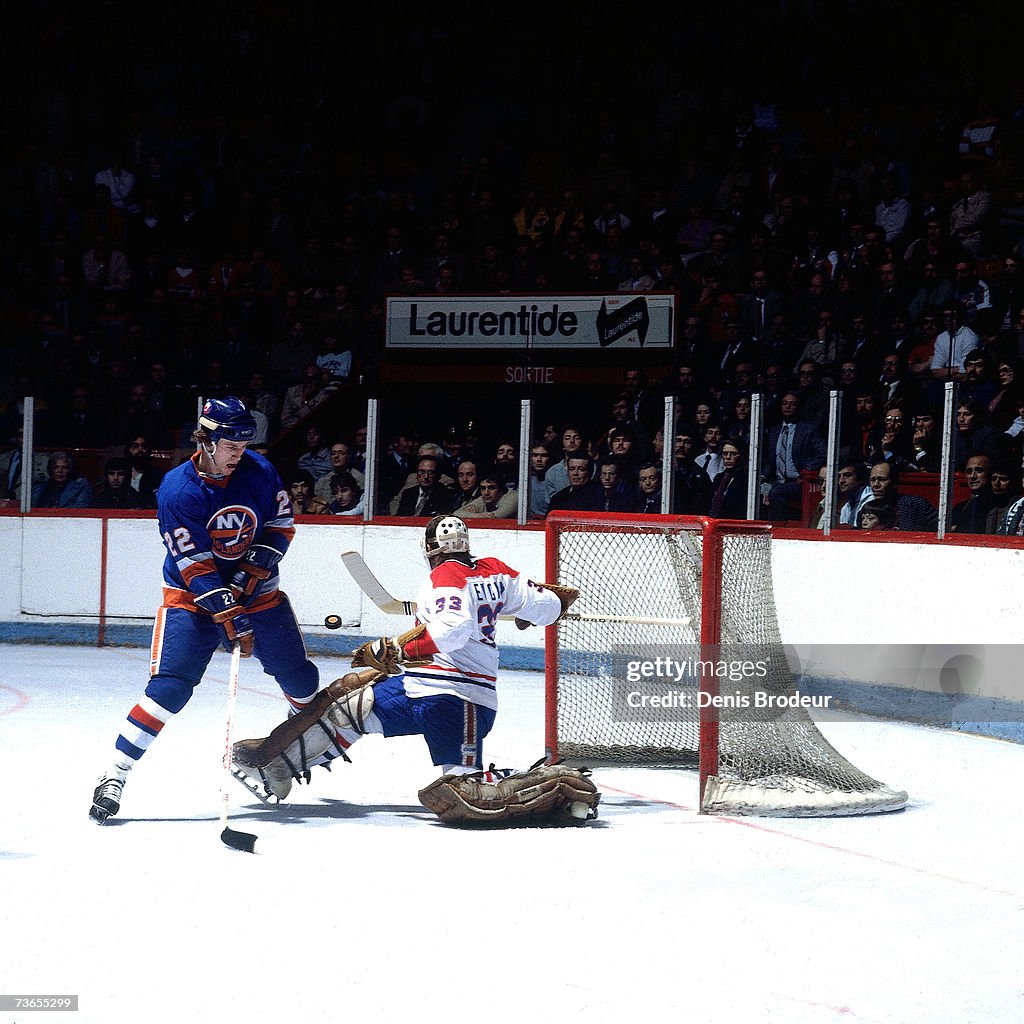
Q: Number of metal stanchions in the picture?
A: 8